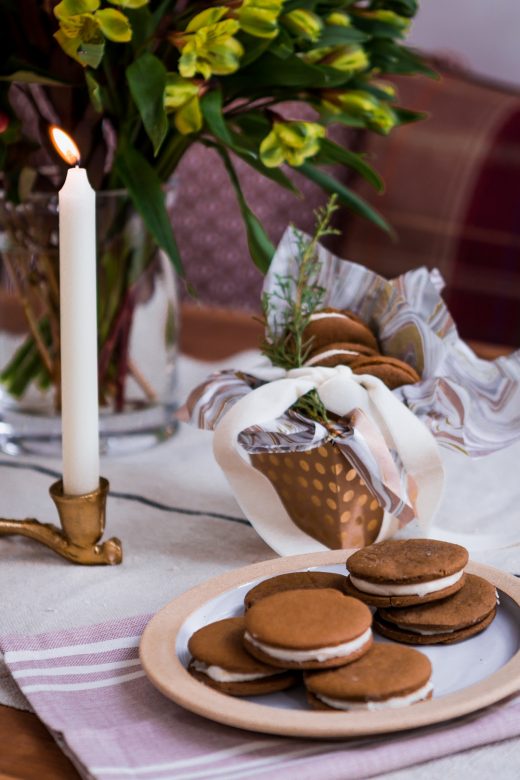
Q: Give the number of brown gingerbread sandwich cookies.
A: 9